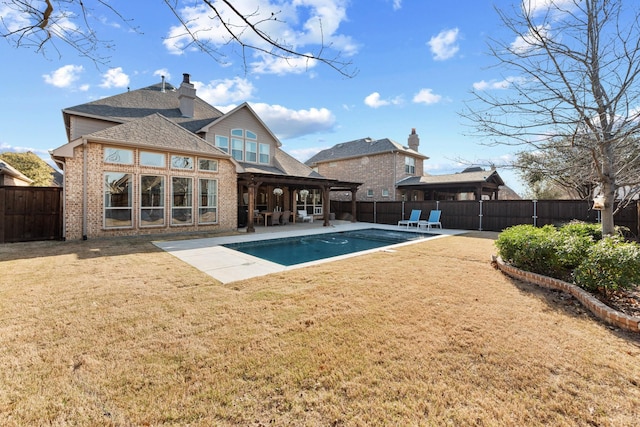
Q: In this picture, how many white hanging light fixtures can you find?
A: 2